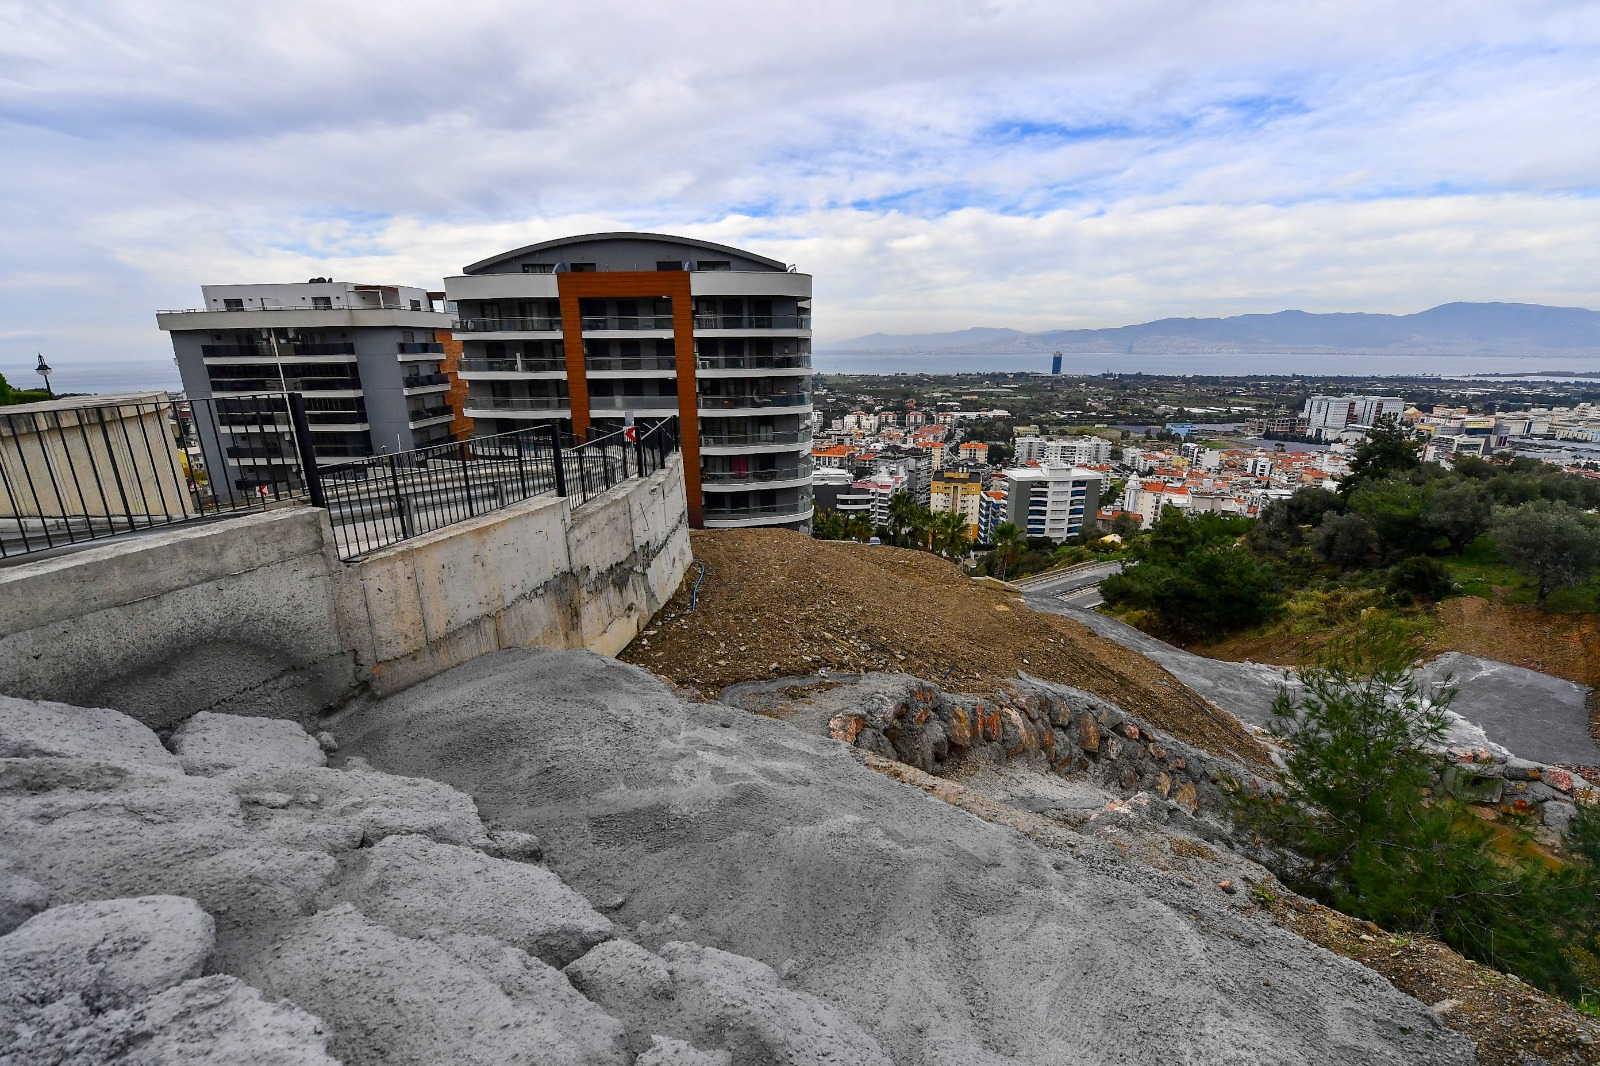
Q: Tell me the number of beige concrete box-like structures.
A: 1